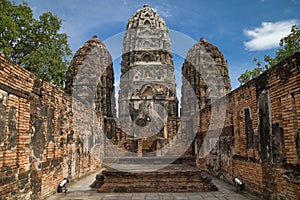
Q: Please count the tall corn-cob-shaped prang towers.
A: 3